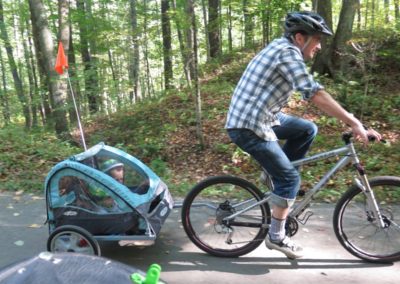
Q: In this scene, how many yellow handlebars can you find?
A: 0